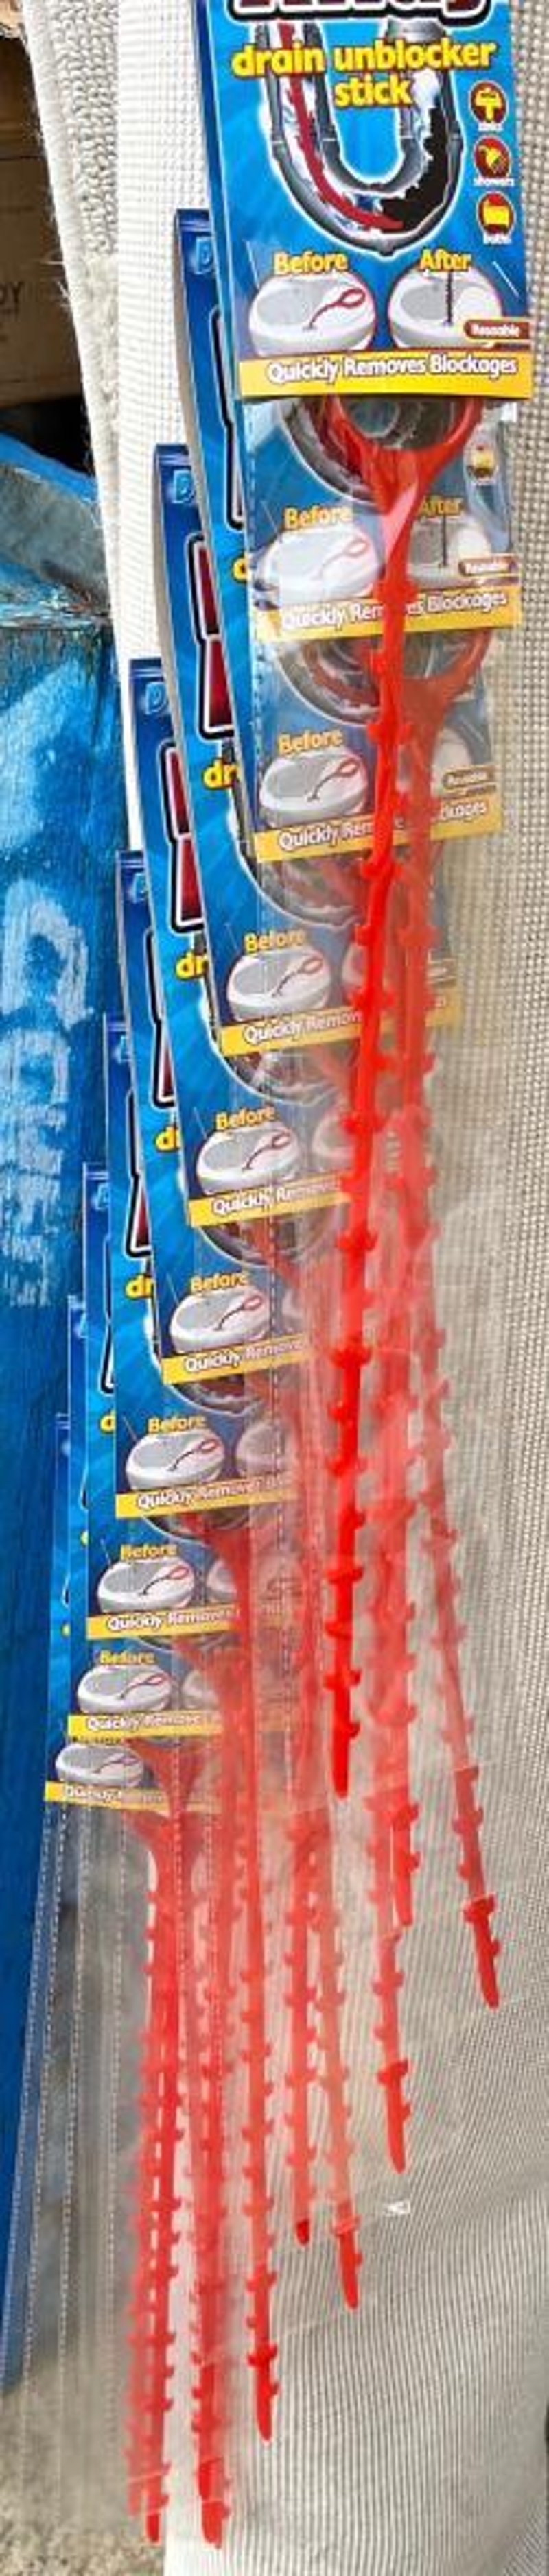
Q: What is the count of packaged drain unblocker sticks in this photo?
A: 10